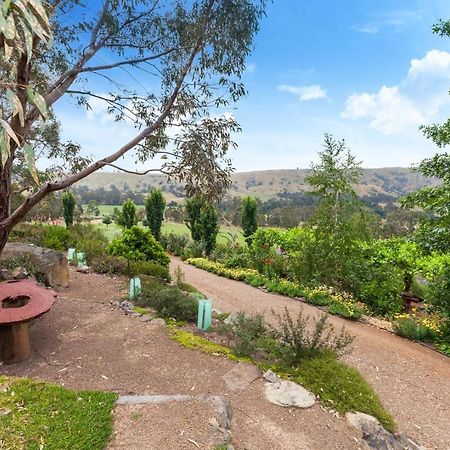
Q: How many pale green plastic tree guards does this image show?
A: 4